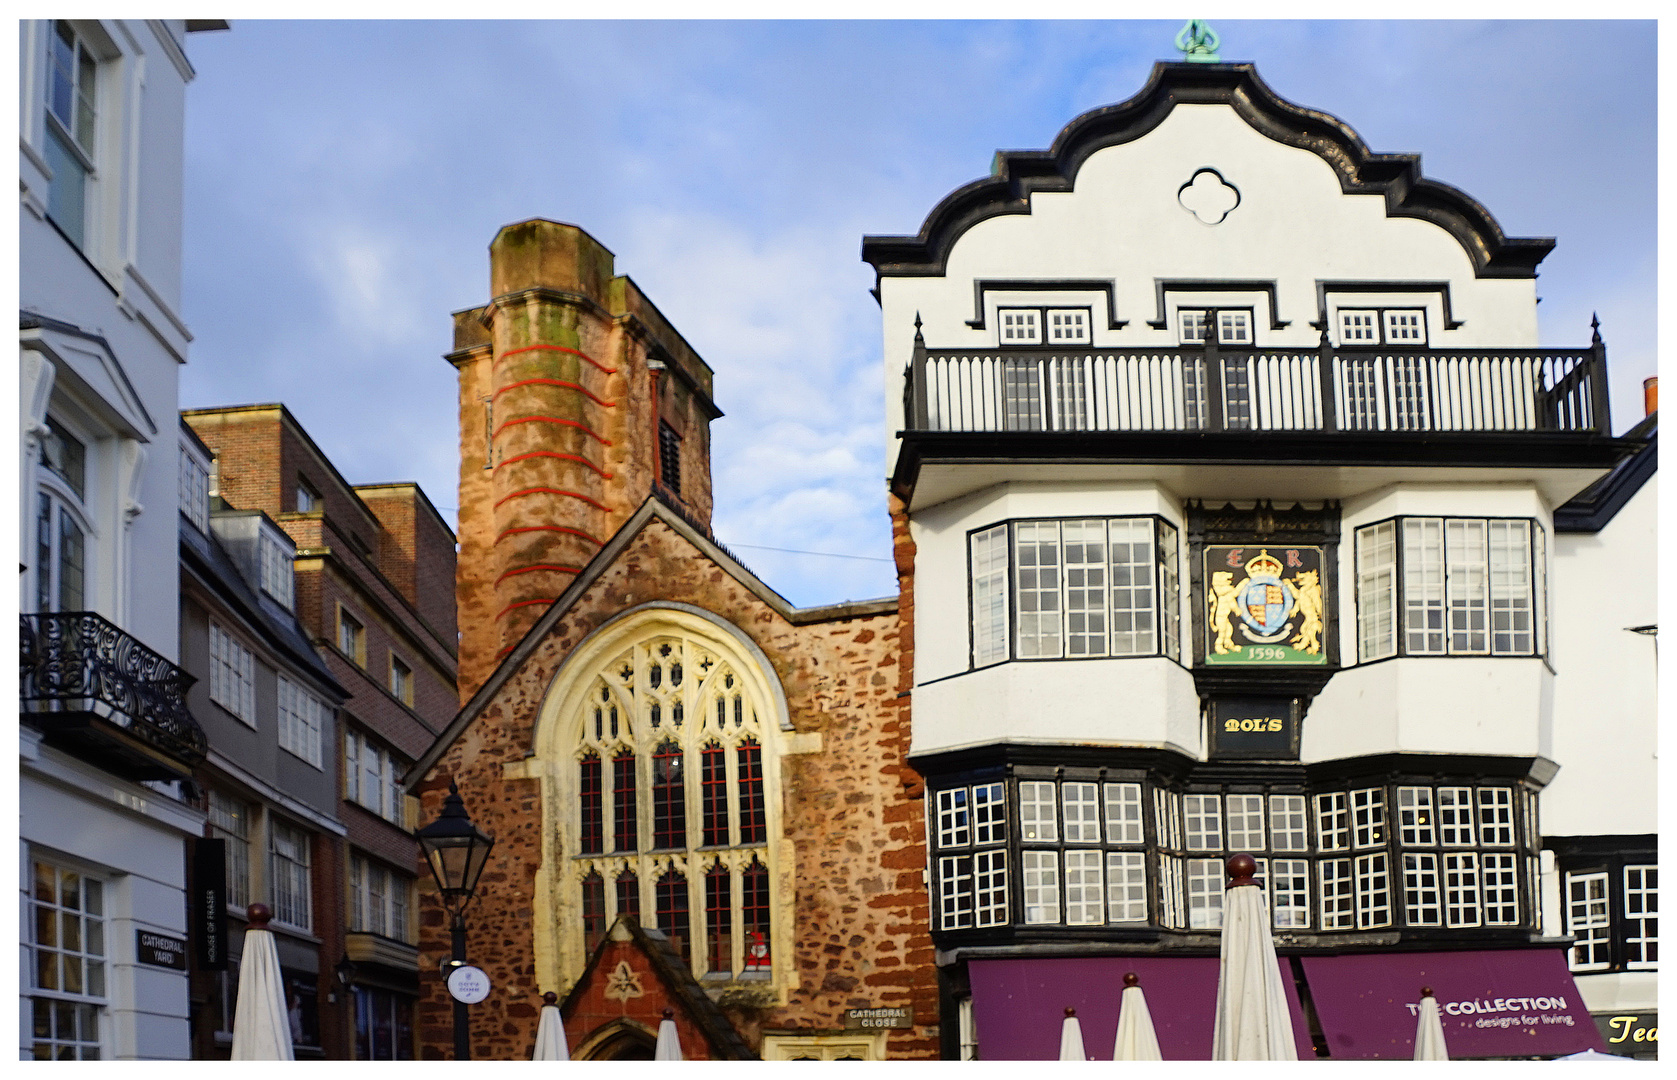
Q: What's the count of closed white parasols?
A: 7